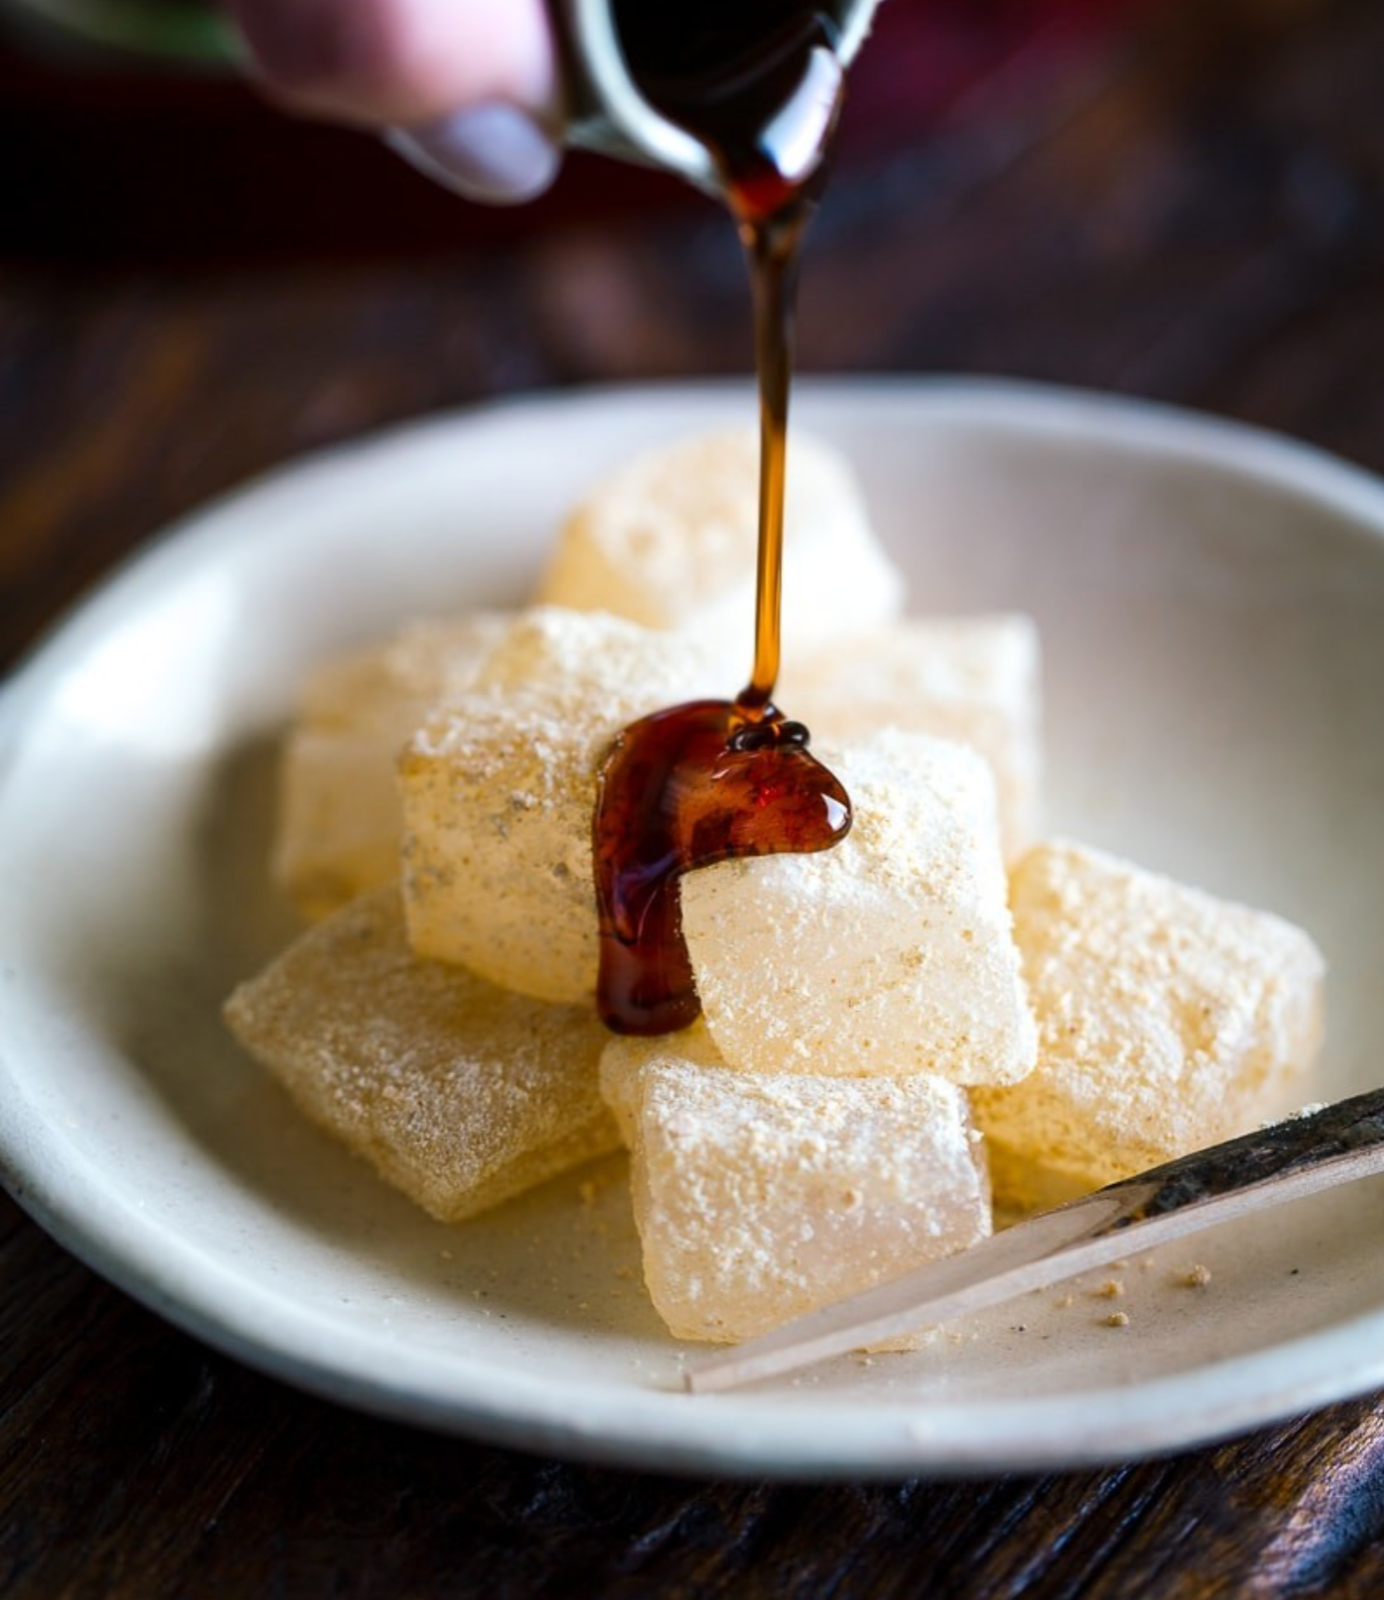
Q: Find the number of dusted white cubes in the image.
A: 8